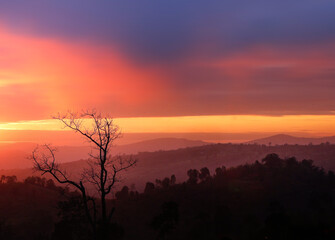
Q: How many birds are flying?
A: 0